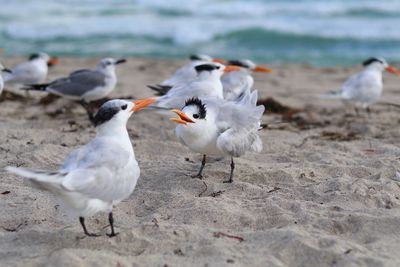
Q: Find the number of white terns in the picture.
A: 7